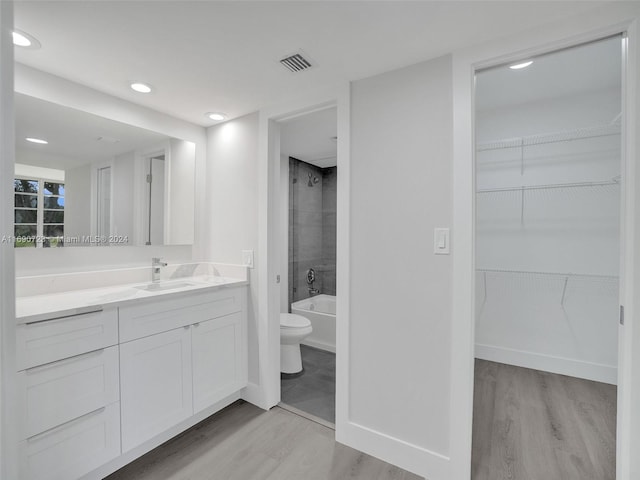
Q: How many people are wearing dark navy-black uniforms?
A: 0